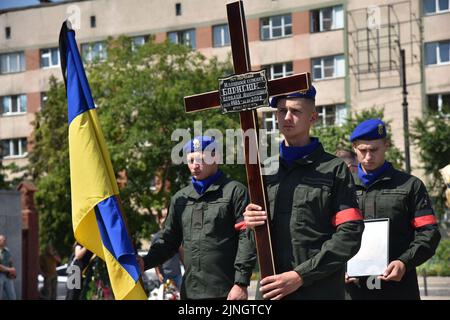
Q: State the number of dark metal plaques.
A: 1